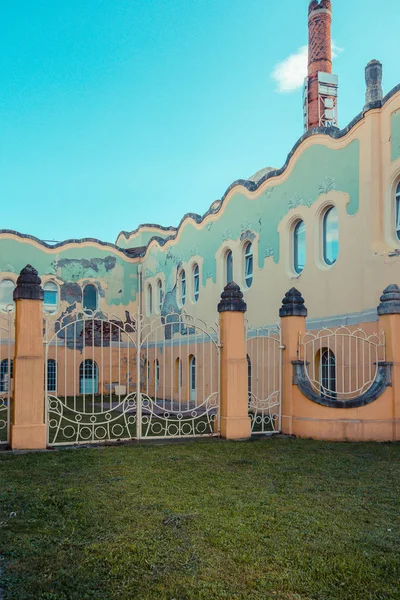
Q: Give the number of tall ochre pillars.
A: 4